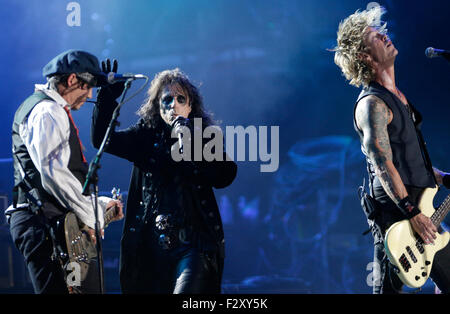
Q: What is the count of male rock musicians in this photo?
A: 3